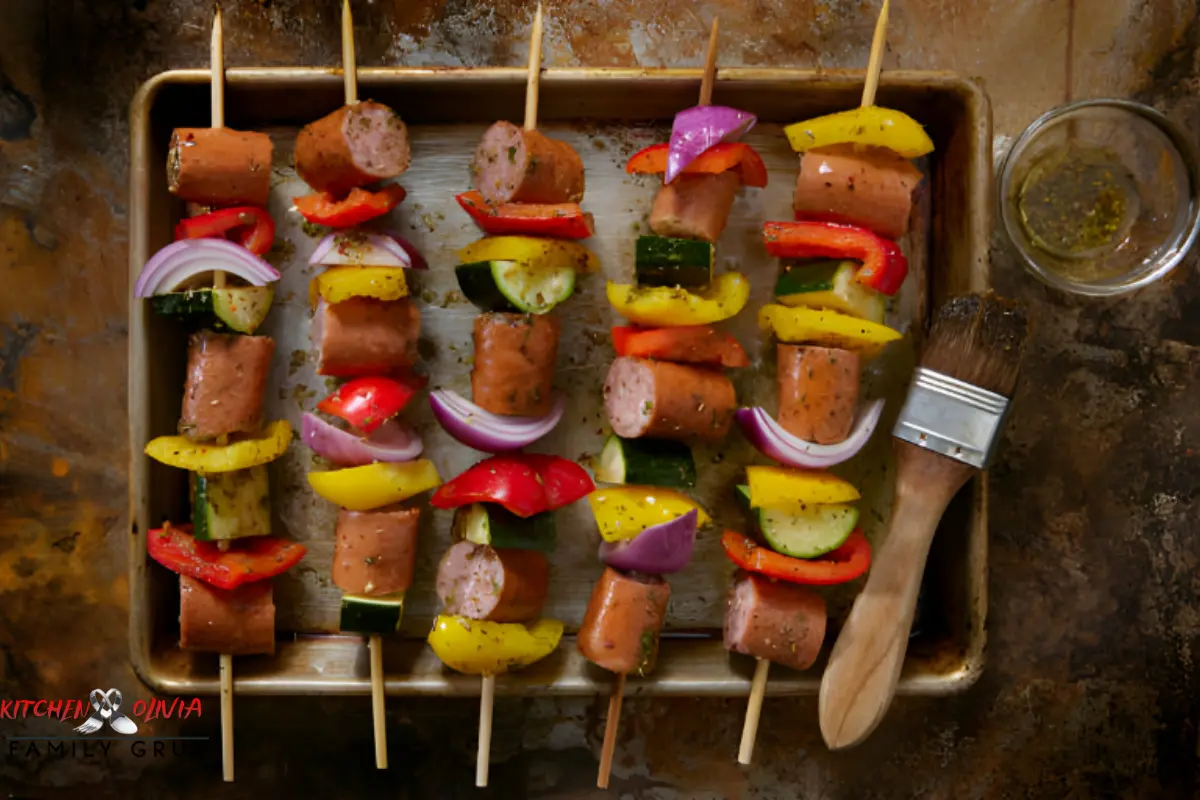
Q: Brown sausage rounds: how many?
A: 15